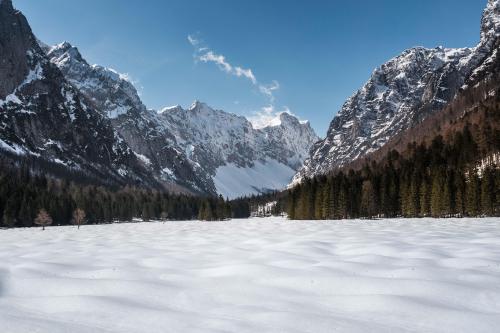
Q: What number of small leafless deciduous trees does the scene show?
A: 2